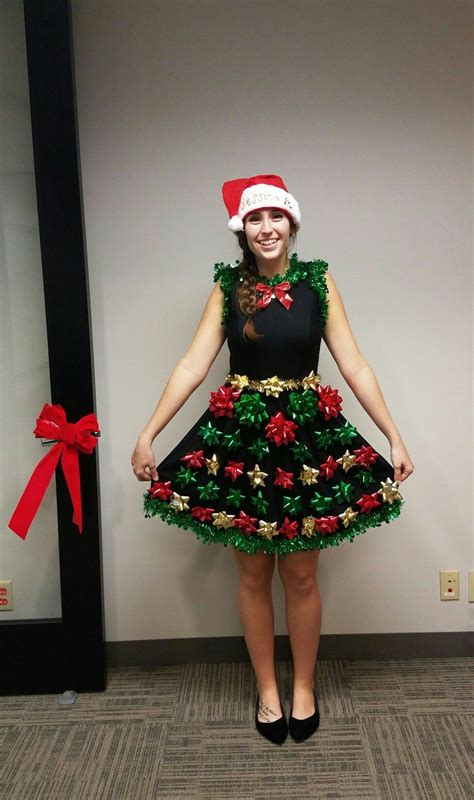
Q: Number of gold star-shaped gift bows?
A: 13